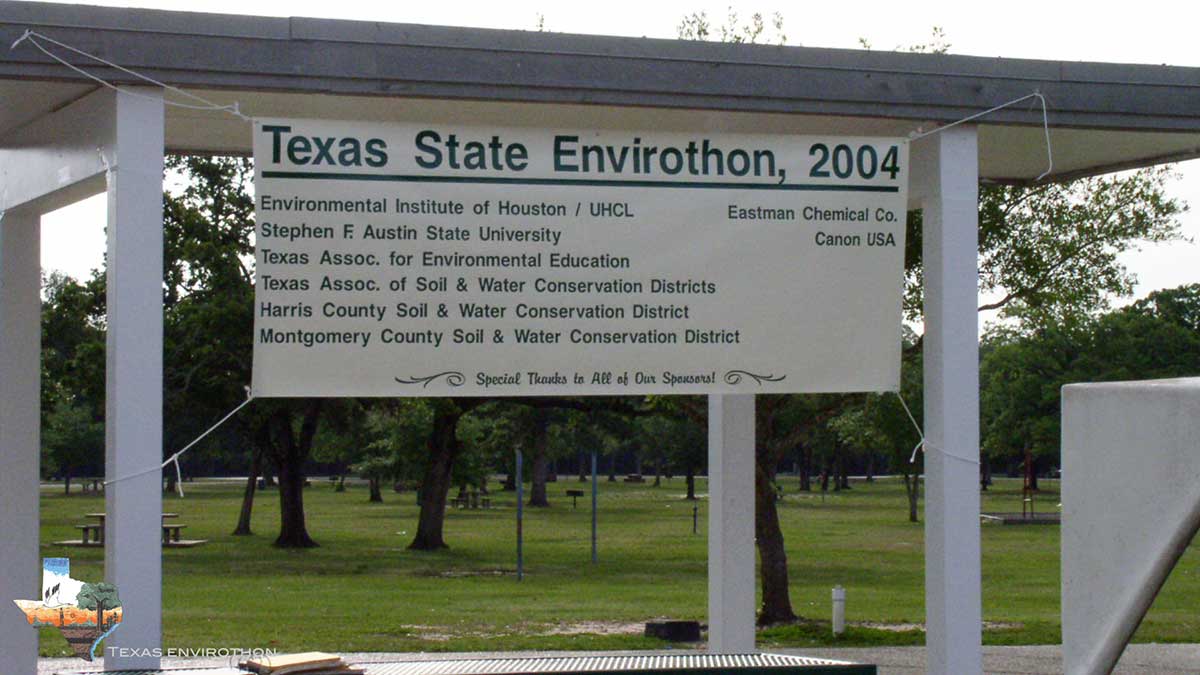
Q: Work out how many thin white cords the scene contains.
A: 4